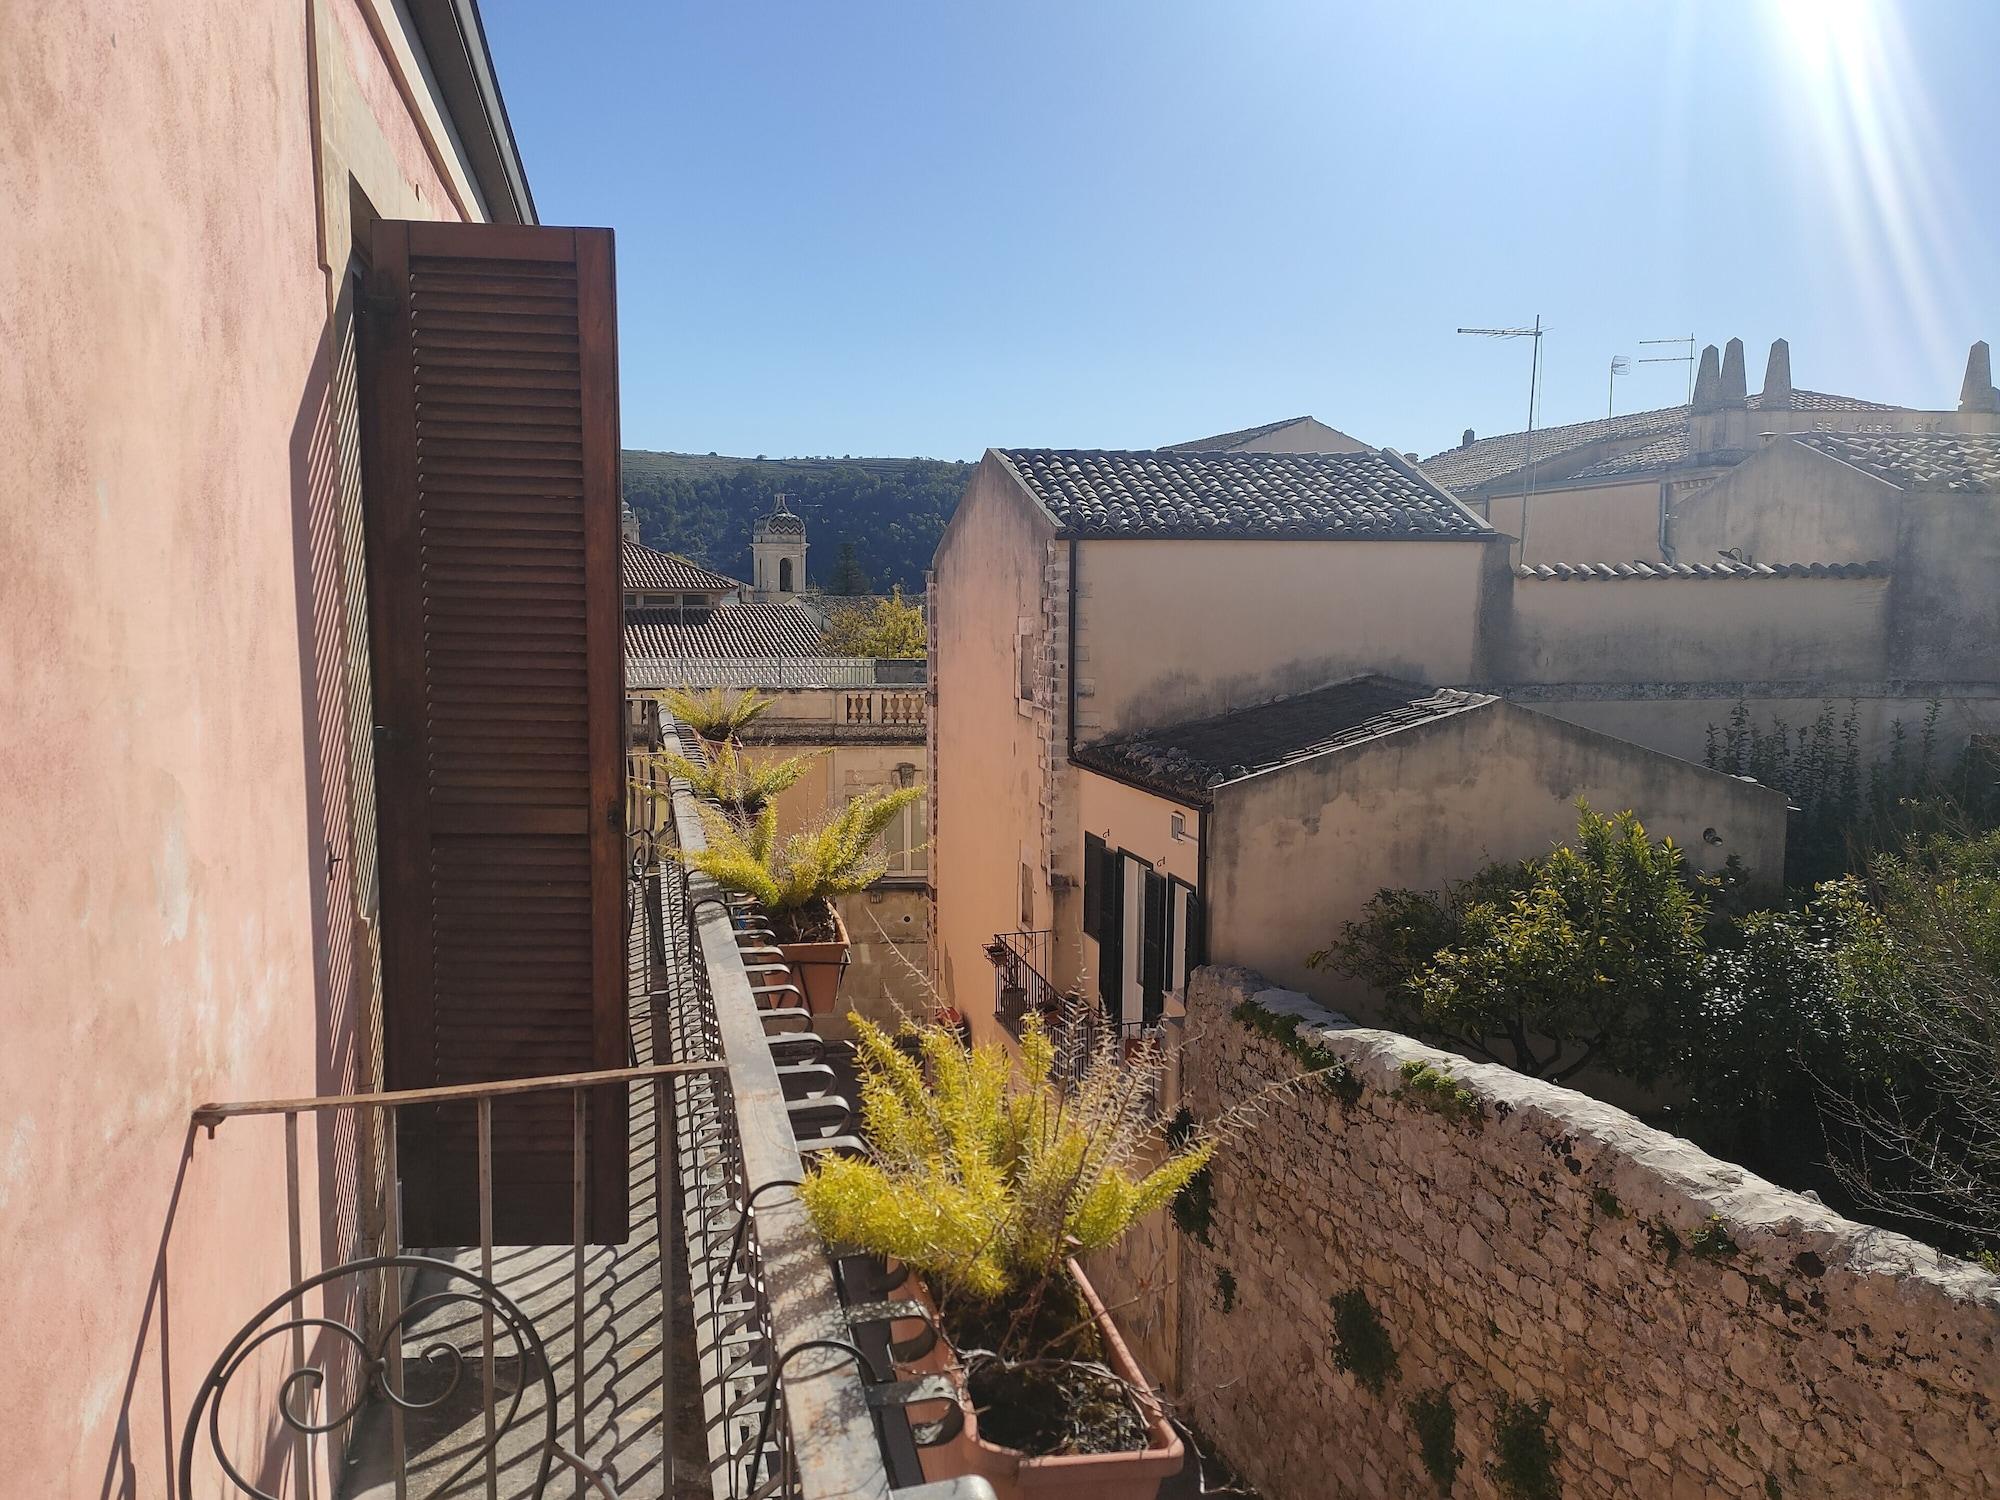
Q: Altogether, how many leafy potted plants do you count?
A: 4